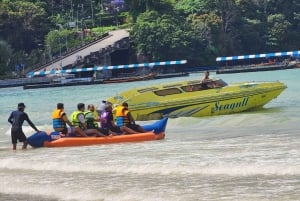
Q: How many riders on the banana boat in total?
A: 5